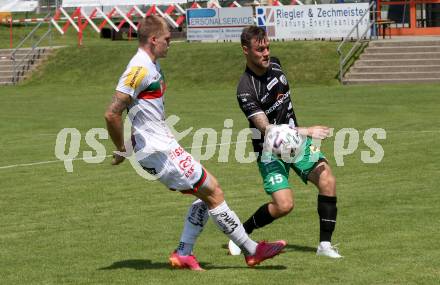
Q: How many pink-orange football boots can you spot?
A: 2